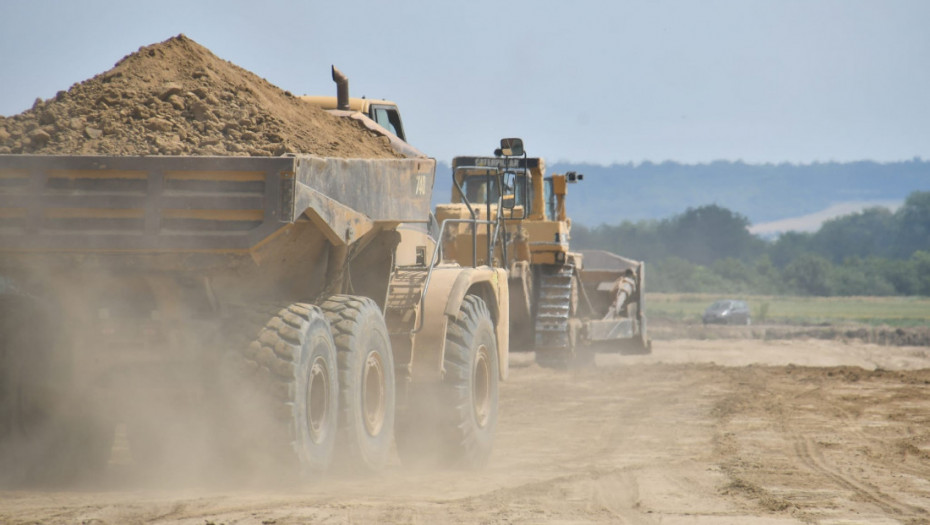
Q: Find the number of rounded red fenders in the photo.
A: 0